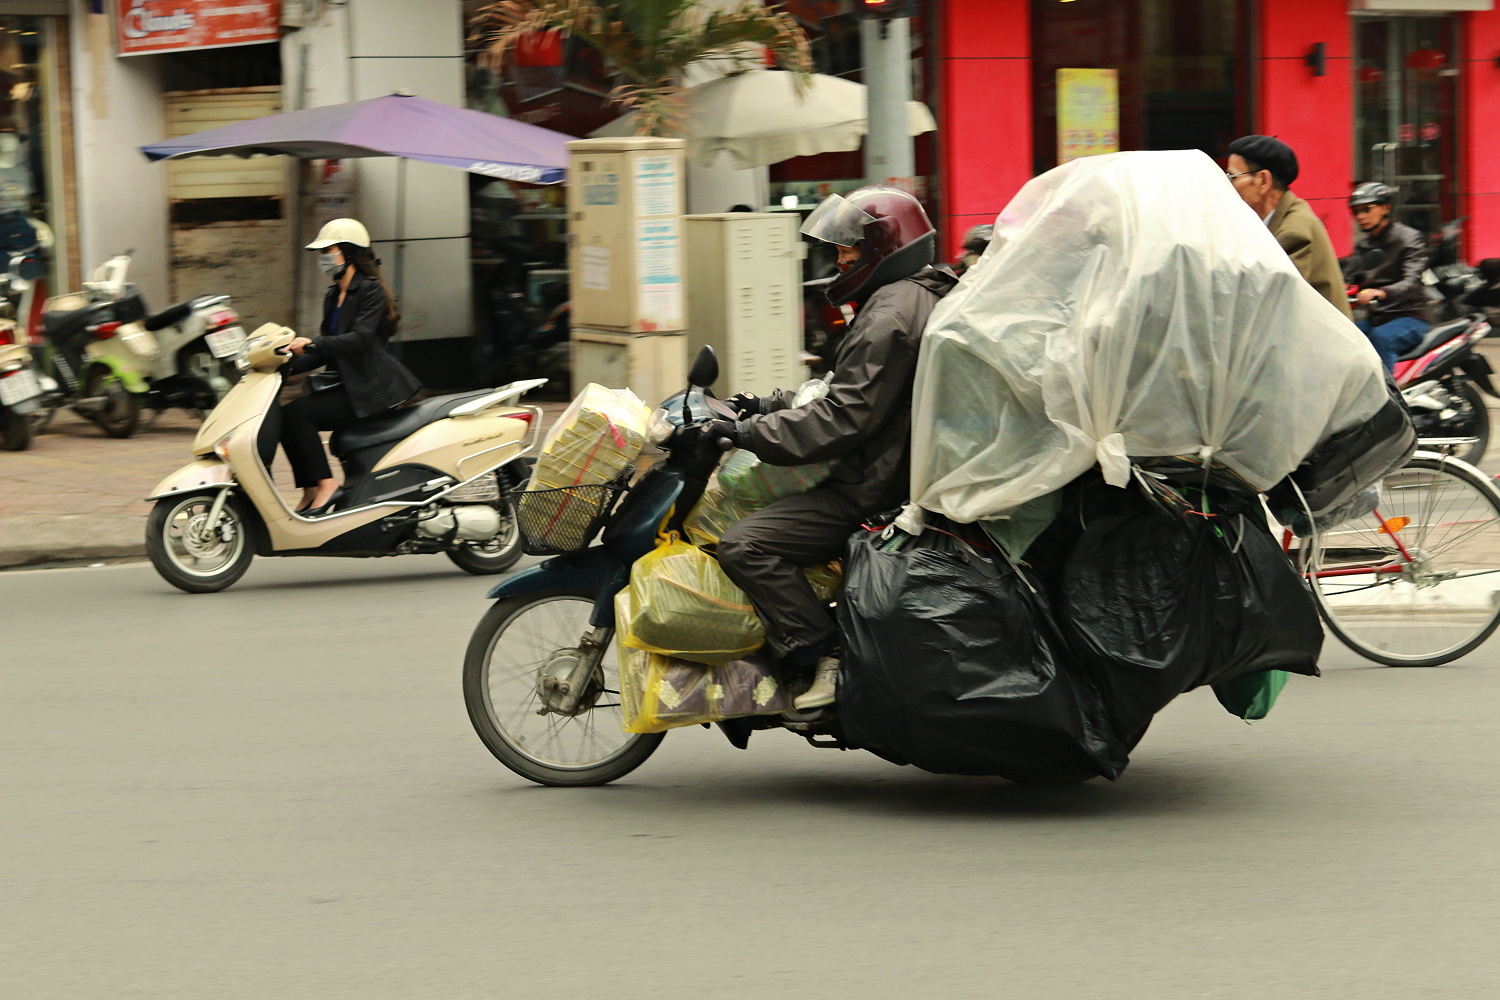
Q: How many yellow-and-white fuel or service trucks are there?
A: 0